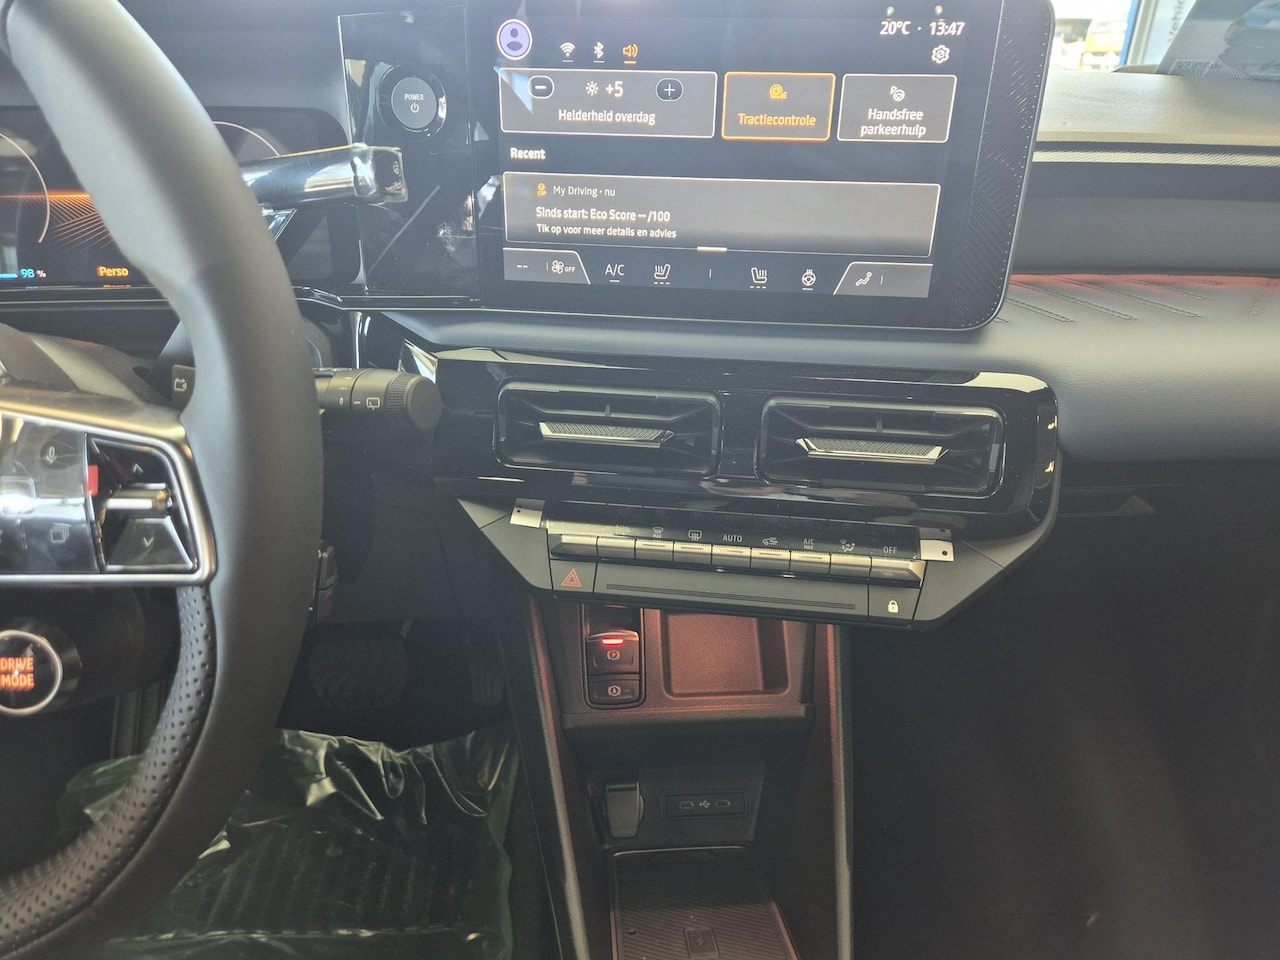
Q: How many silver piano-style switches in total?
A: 9